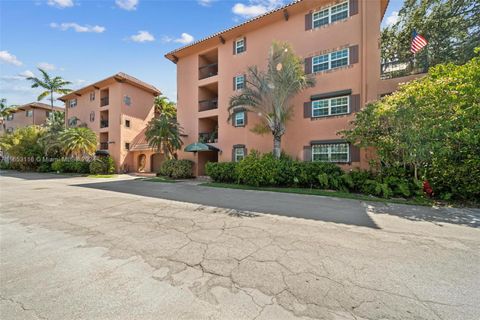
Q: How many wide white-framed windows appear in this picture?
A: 4